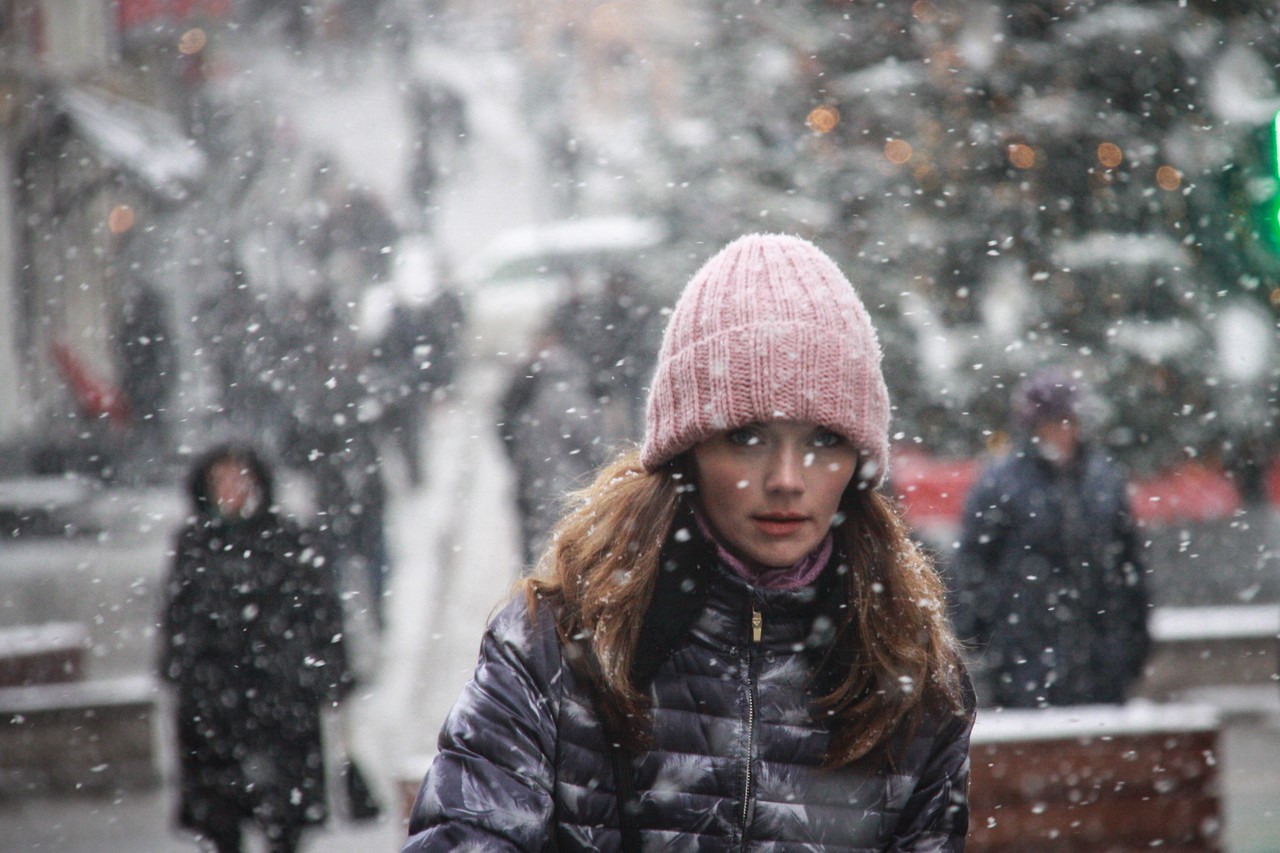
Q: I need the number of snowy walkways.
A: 1